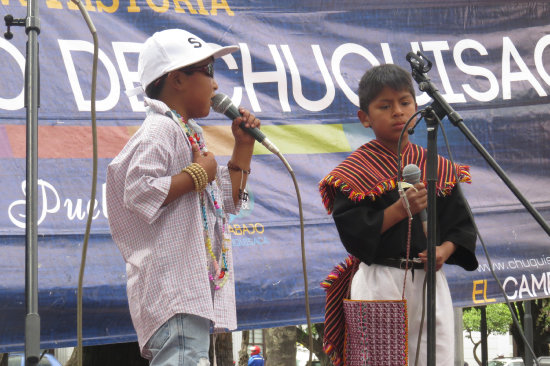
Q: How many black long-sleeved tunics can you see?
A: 1